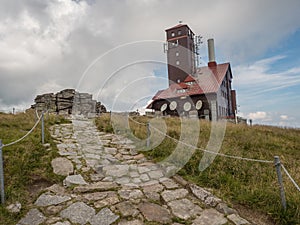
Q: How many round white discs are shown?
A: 4